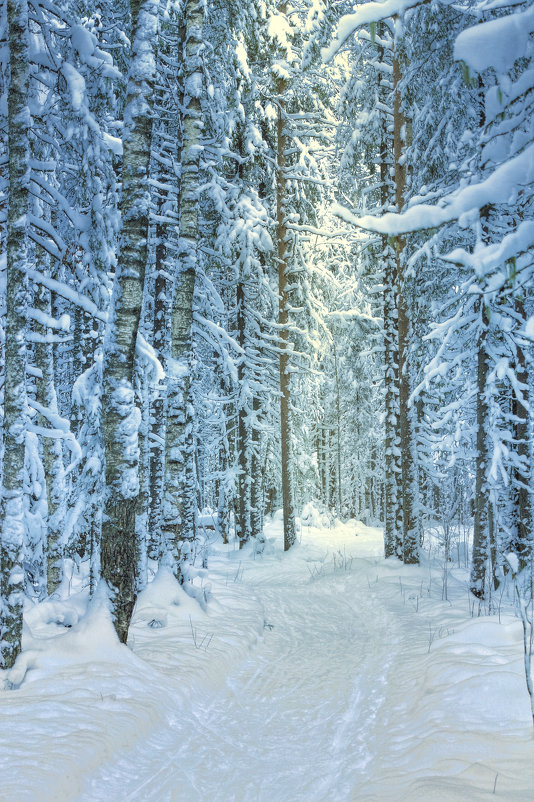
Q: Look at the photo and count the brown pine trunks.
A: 2